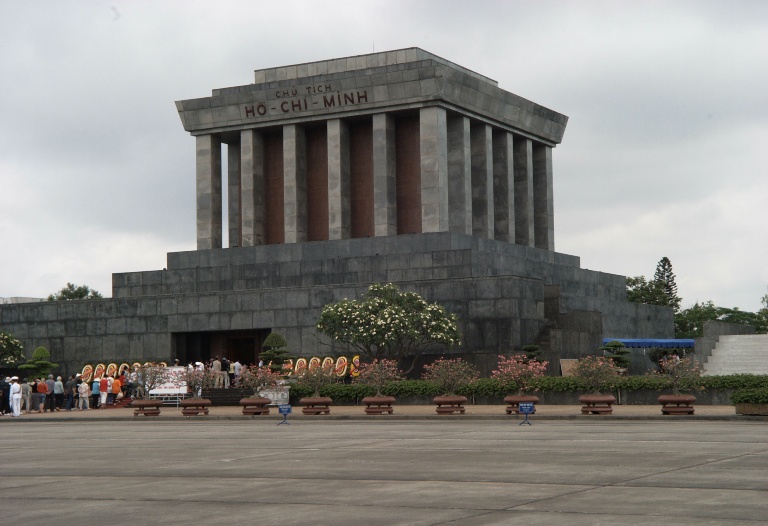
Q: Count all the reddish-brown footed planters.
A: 9